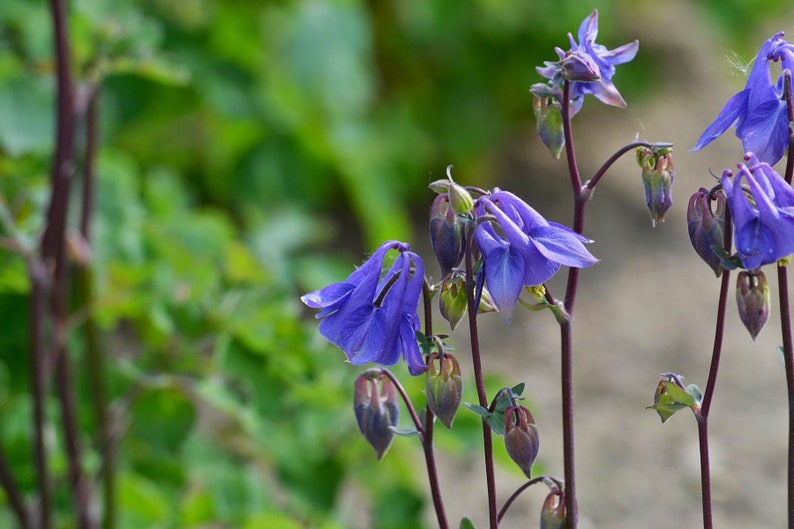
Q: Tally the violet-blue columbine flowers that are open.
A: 5